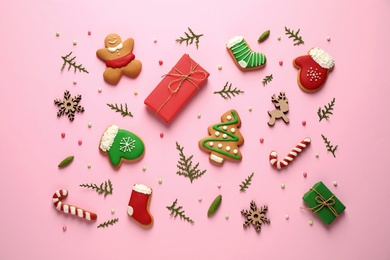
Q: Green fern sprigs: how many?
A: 13